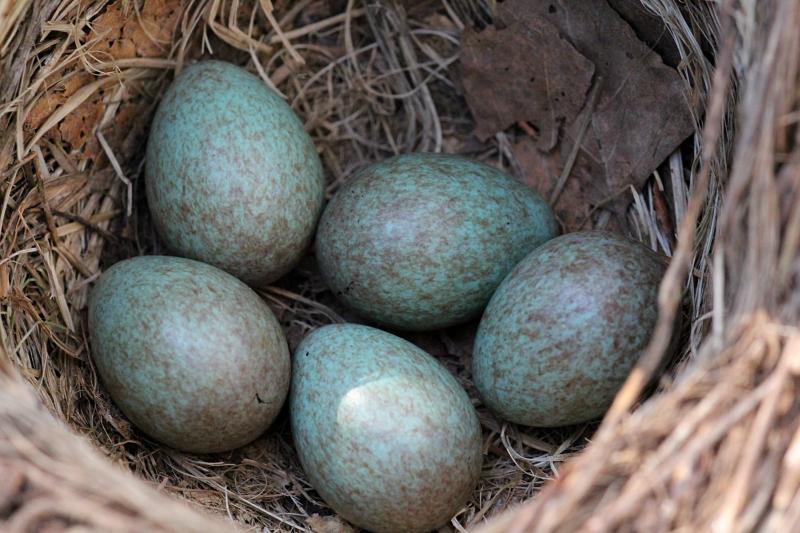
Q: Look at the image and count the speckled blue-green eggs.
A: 5